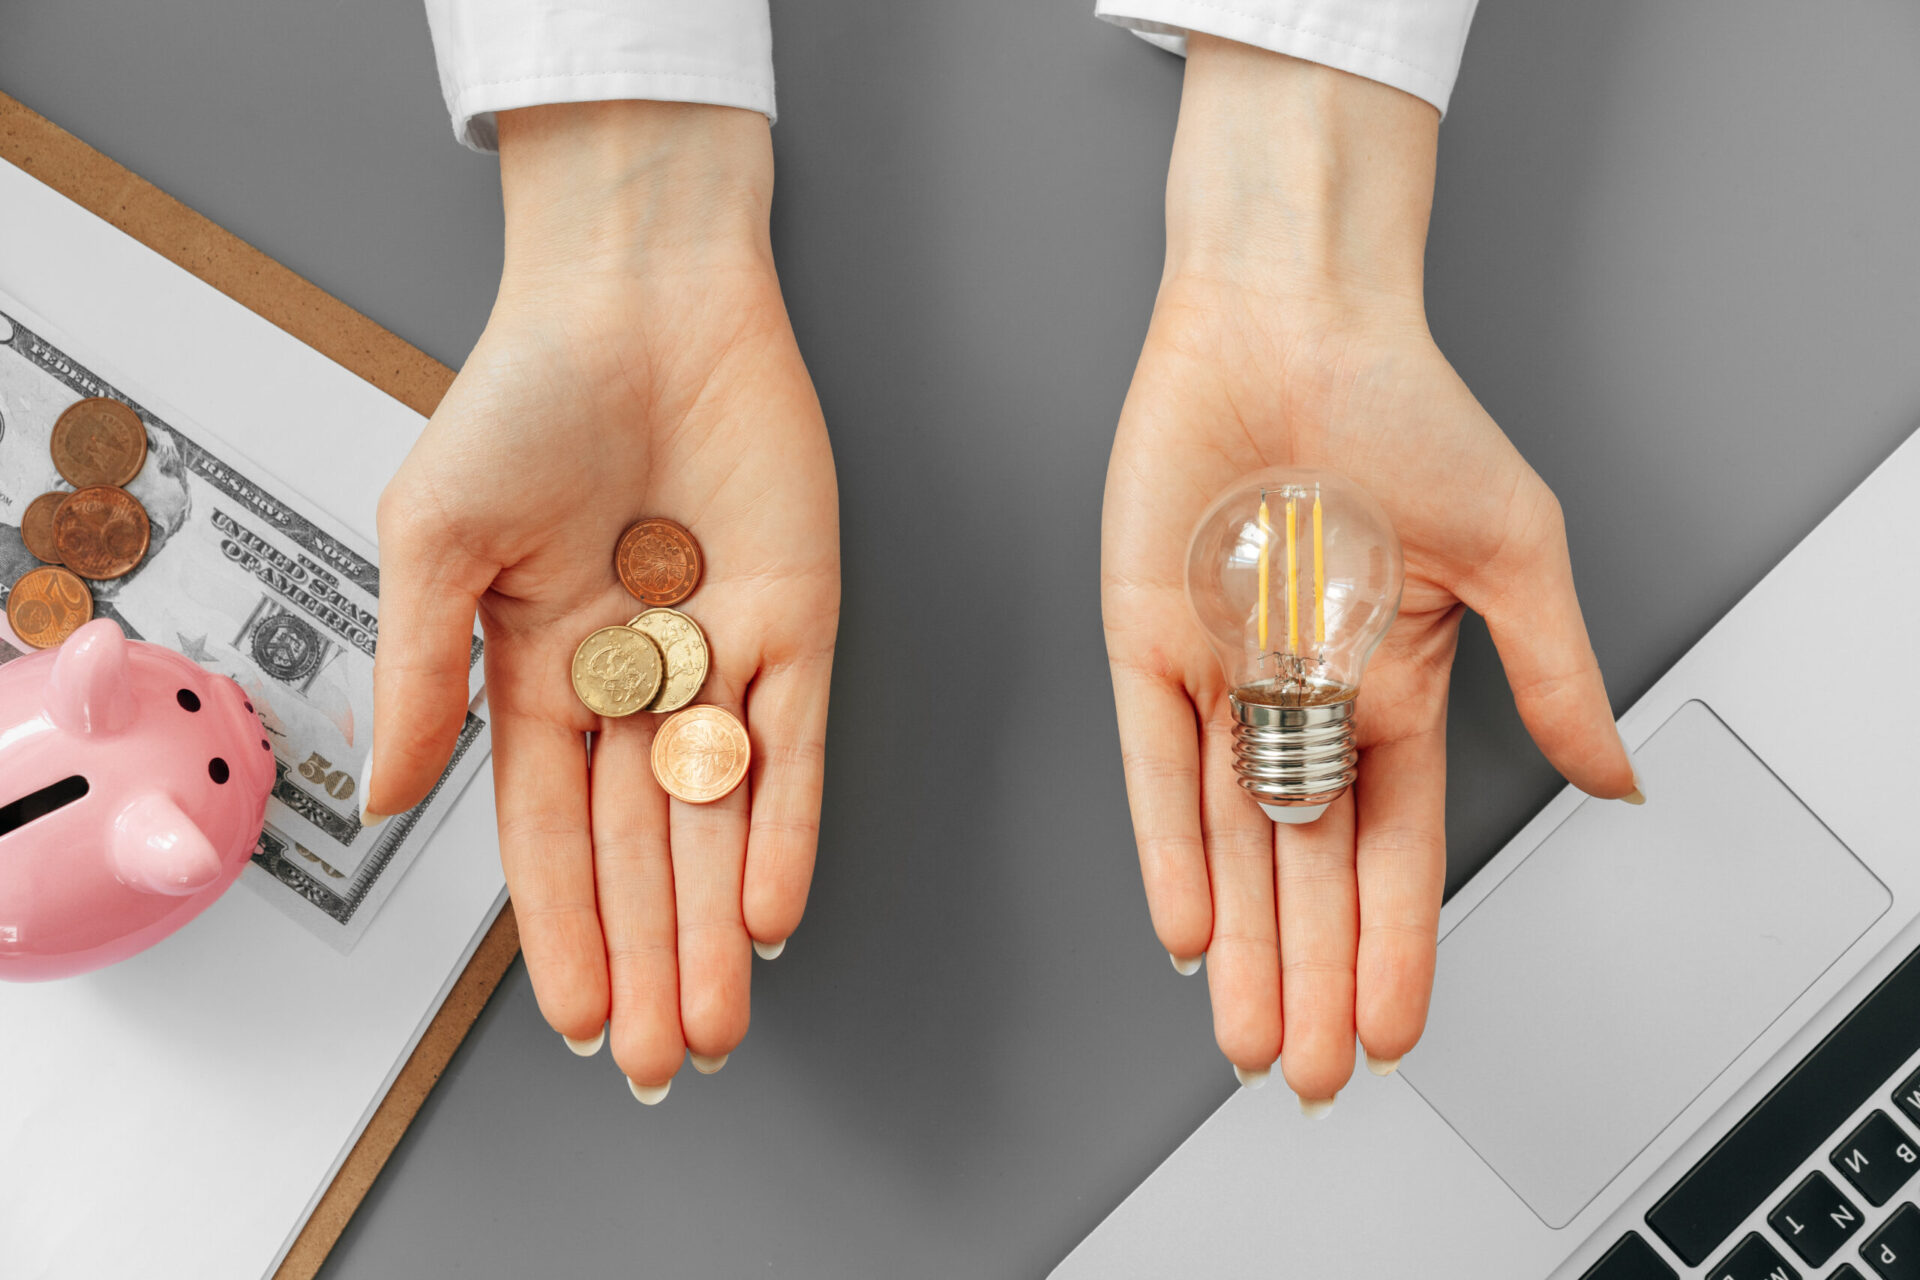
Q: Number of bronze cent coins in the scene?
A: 6